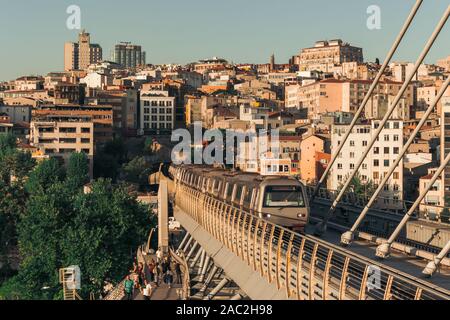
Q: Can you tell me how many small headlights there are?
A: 2